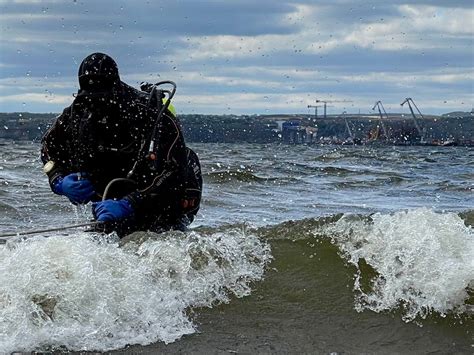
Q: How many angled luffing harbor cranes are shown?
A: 3